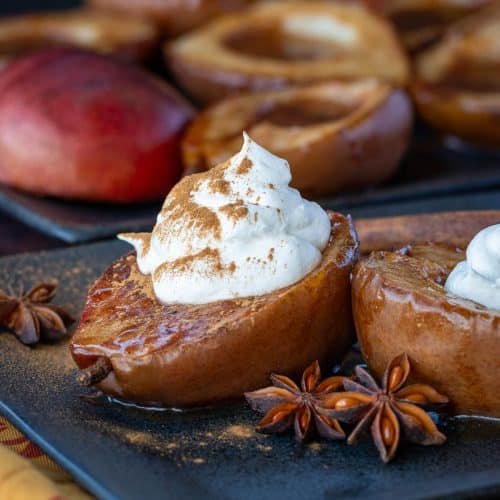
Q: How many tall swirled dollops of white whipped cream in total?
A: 2